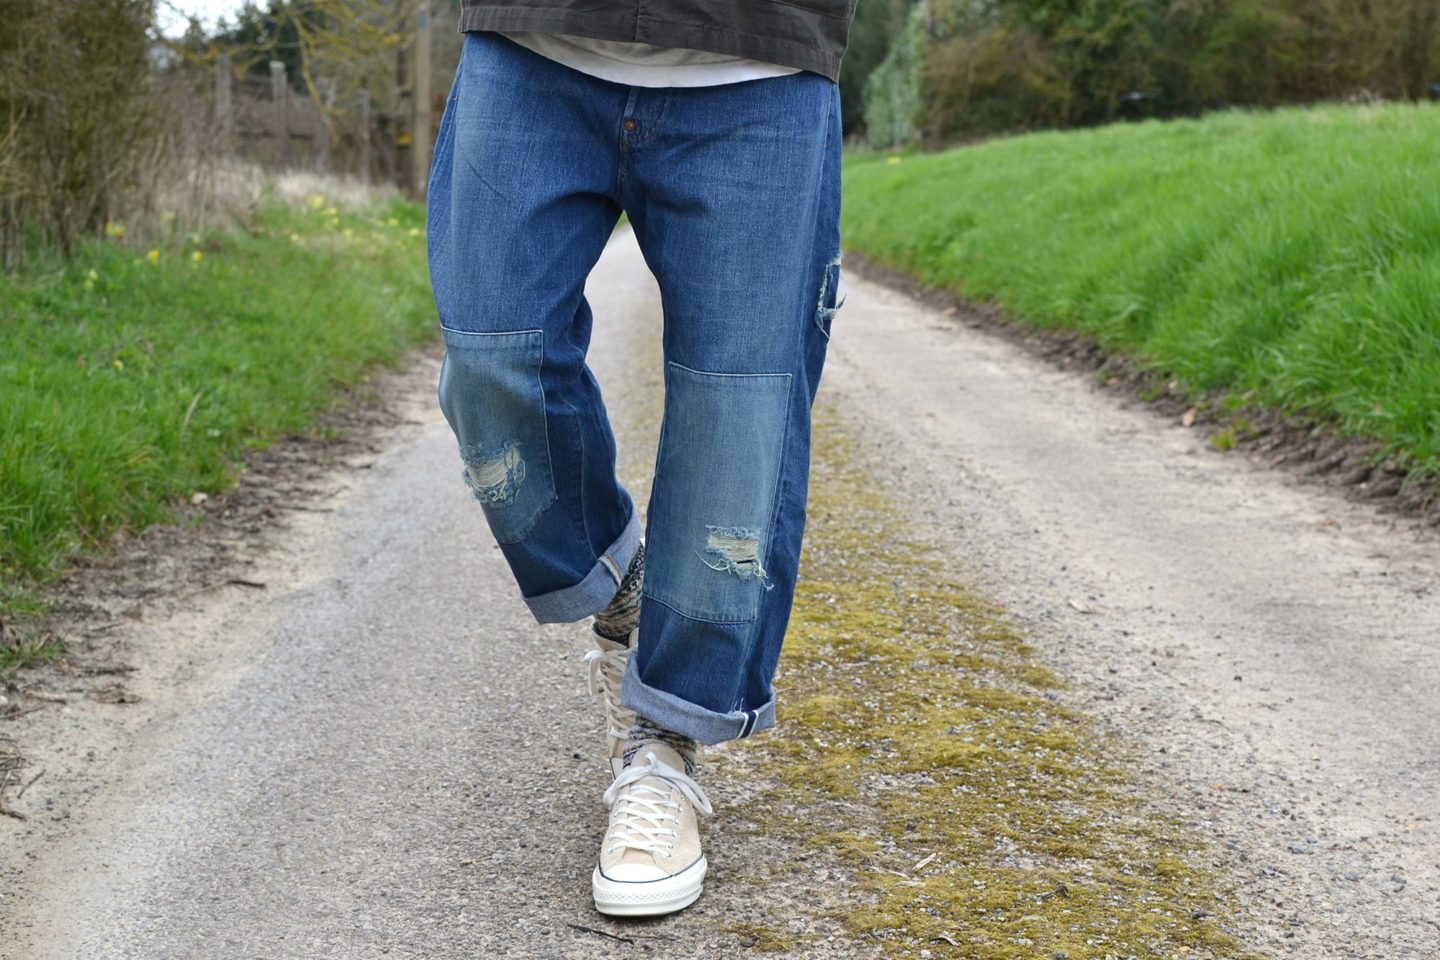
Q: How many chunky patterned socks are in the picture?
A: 2